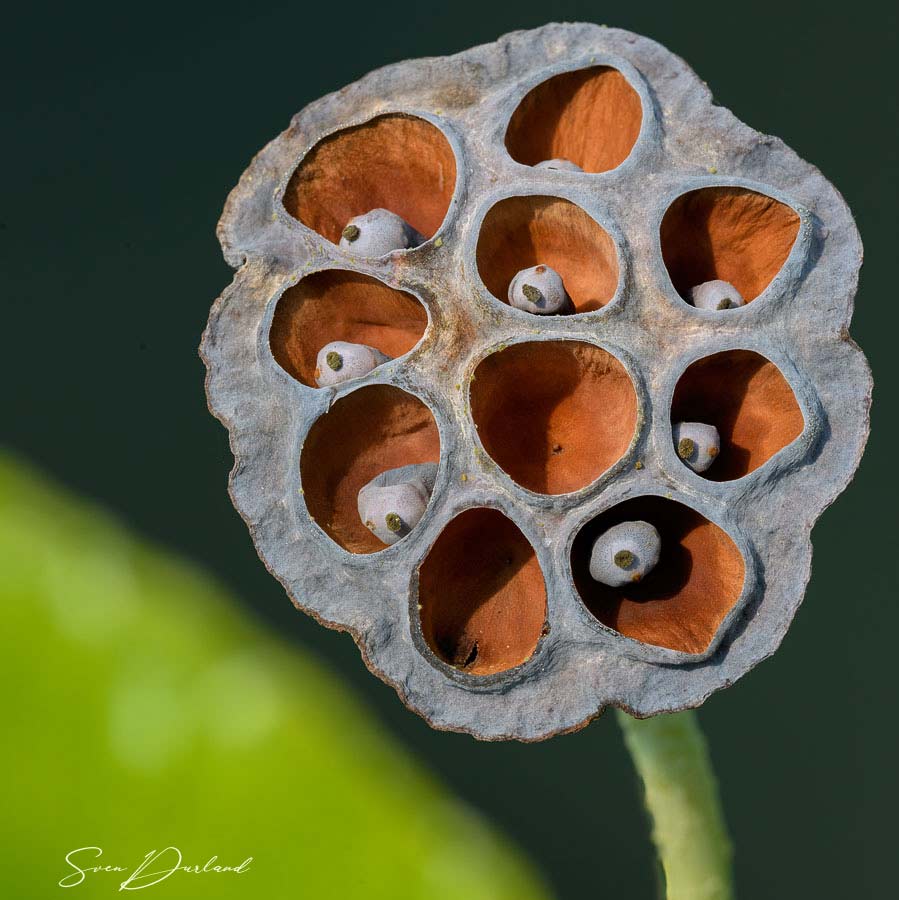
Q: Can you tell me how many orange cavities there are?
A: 10